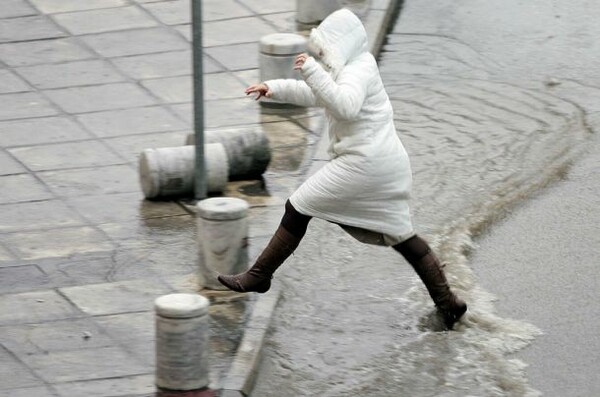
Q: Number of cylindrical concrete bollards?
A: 6